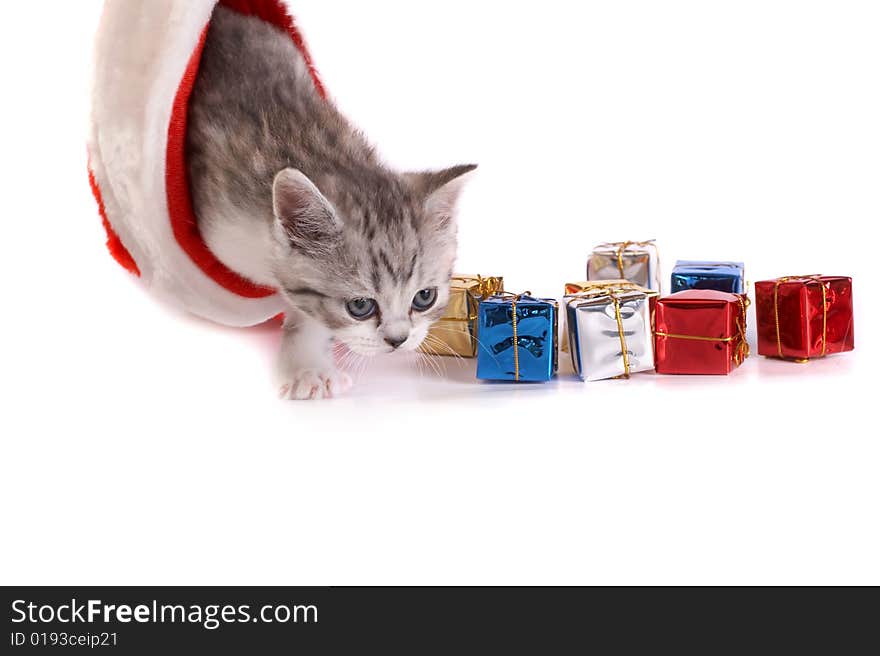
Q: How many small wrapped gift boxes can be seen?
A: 8